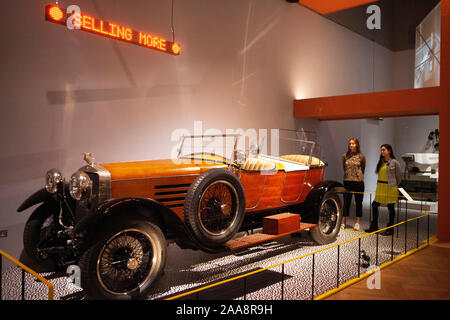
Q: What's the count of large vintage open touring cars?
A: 1